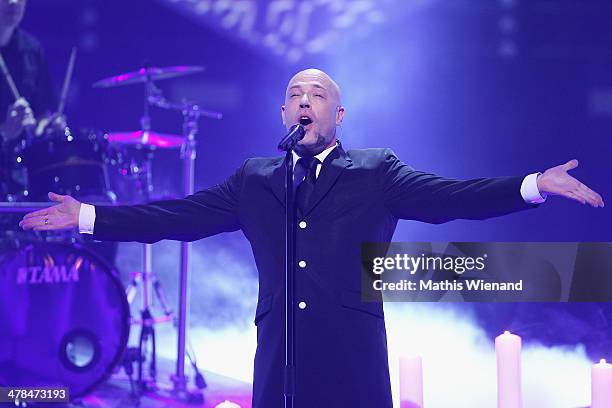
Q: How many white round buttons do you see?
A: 3